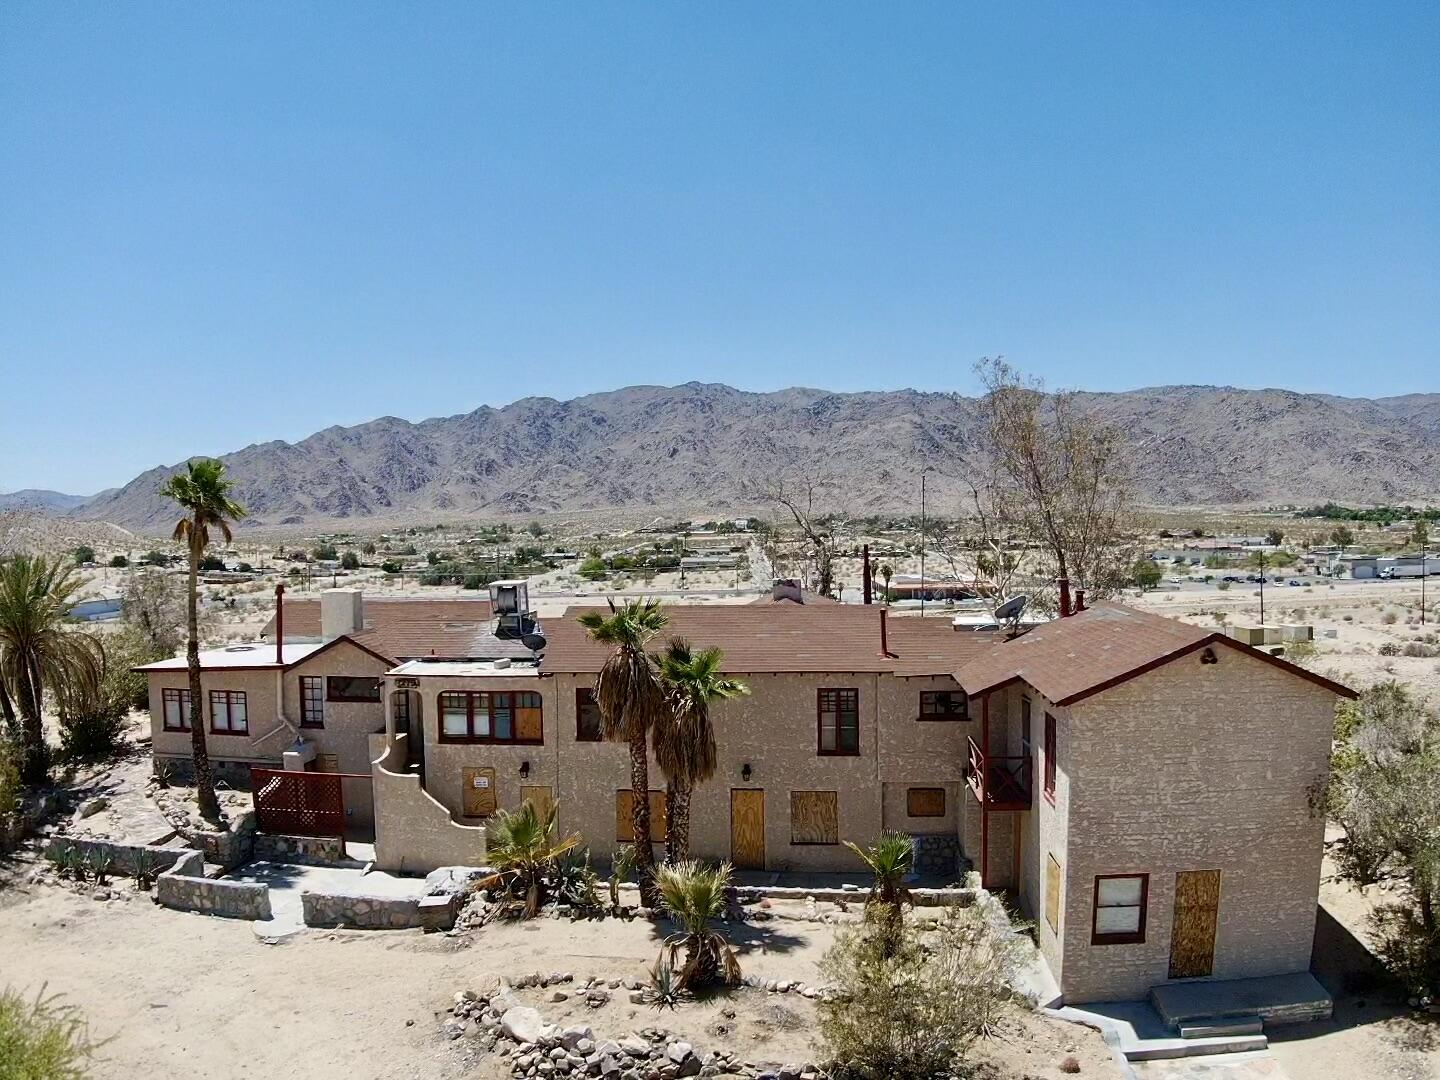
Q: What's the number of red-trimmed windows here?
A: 10